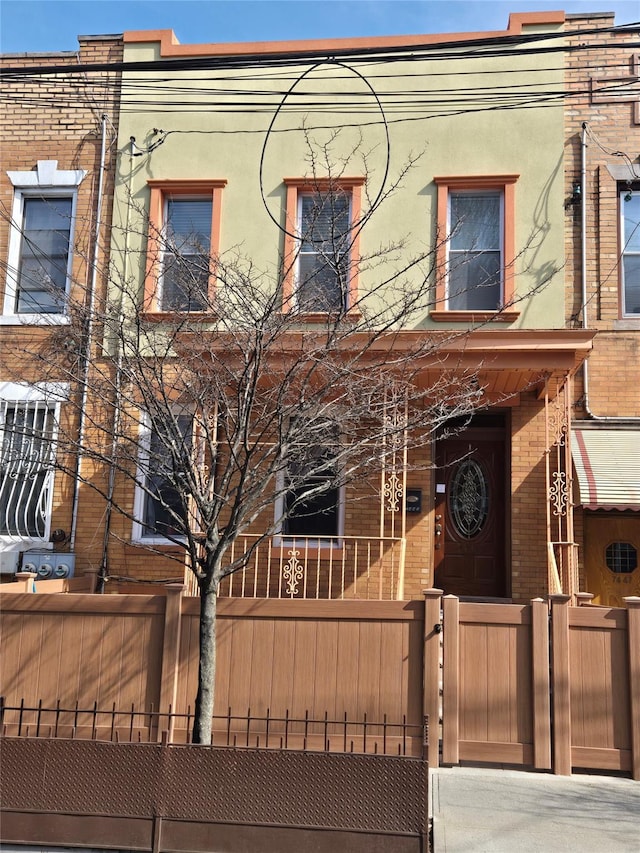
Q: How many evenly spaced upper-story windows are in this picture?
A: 3